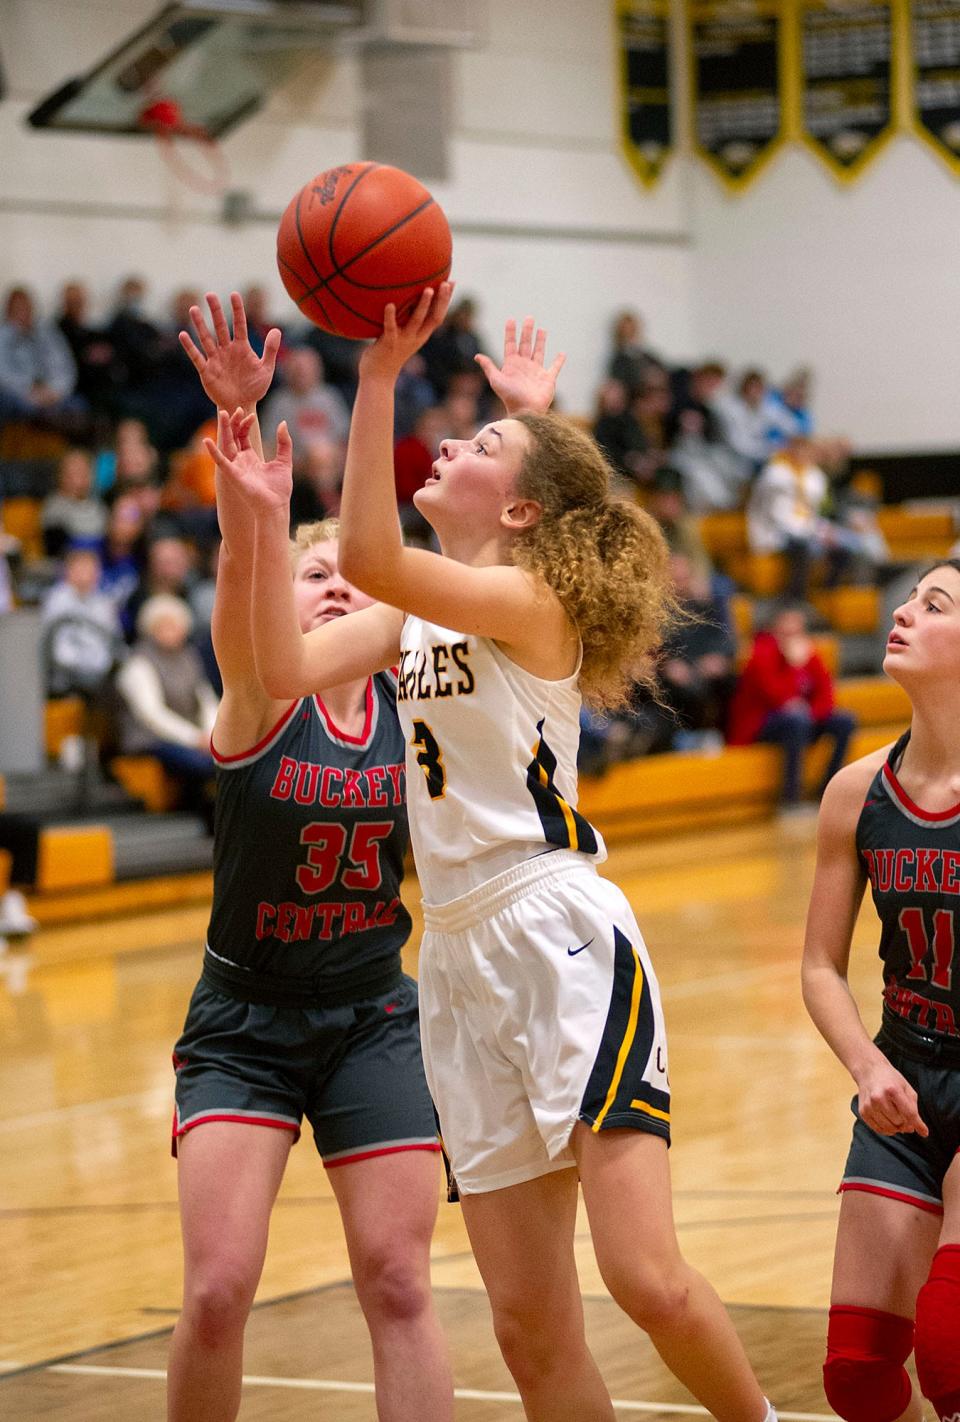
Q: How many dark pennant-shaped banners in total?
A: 4